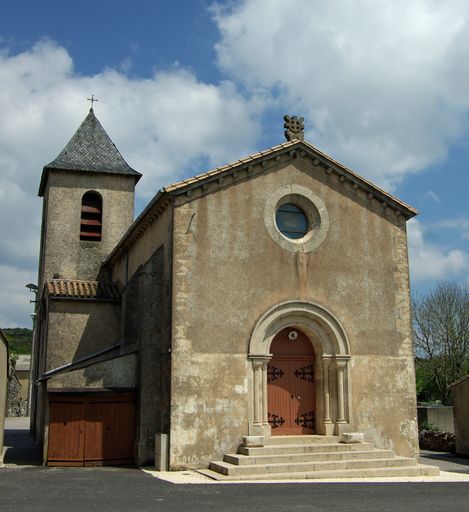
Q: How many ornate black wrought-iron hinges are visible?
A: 4